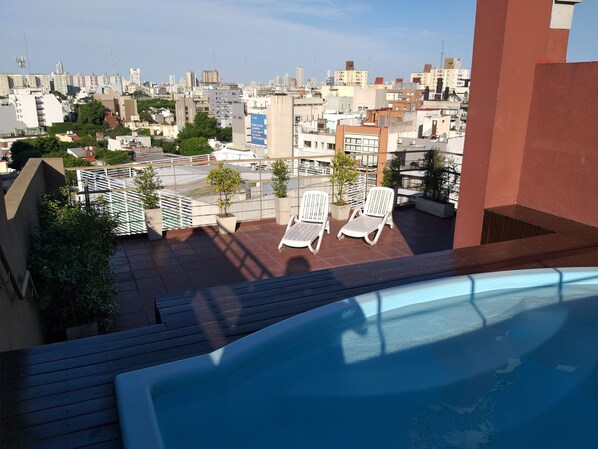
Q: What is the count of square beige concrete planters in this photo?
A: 4